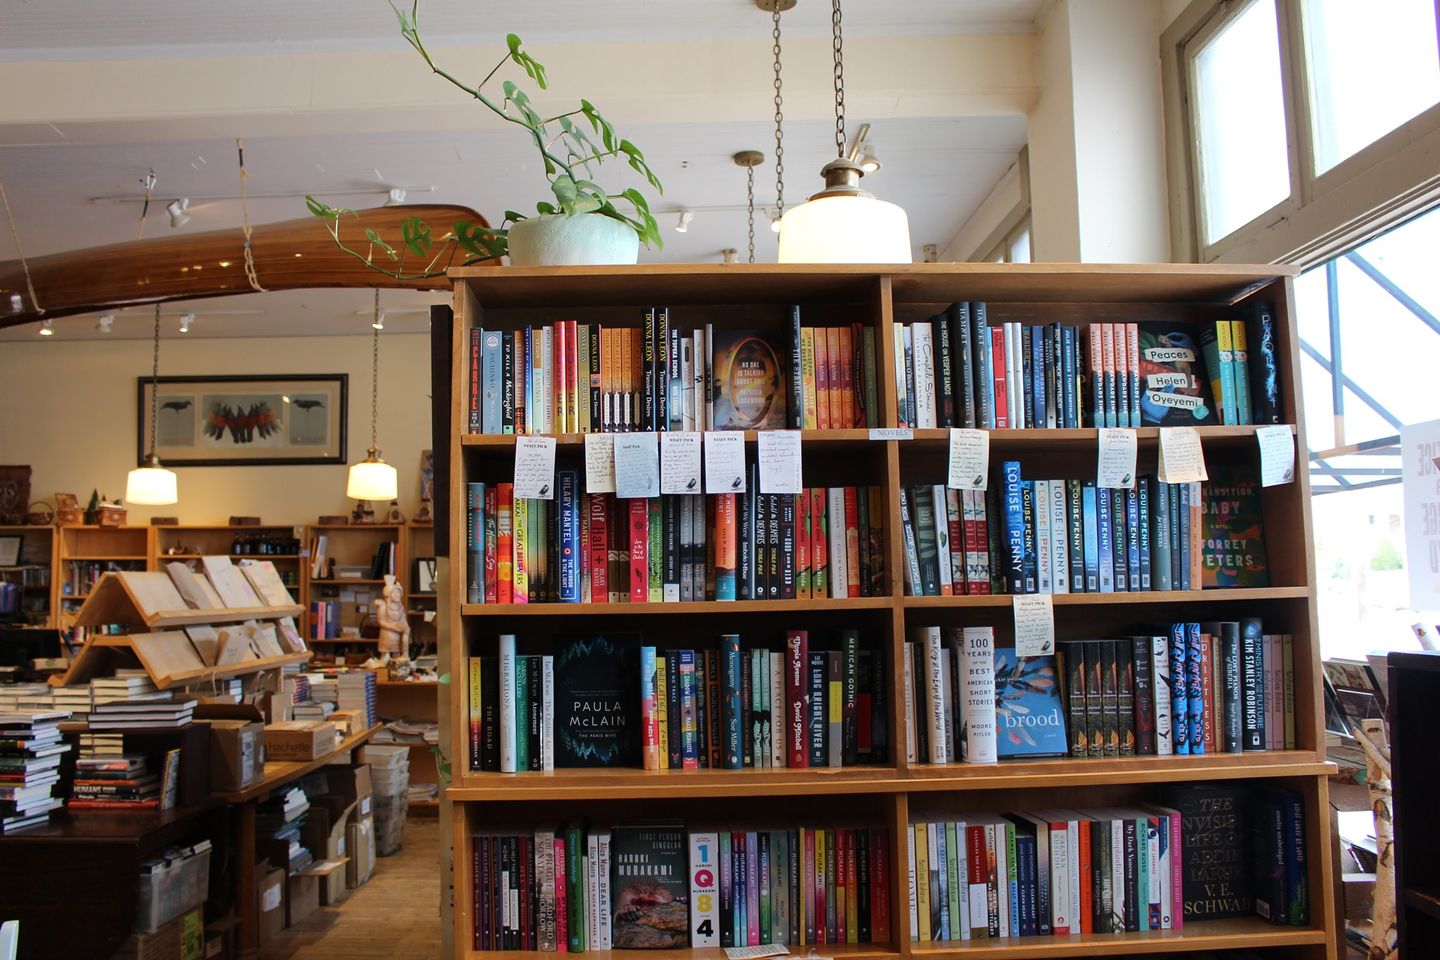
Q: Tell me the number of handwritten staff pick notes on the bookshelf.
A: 11